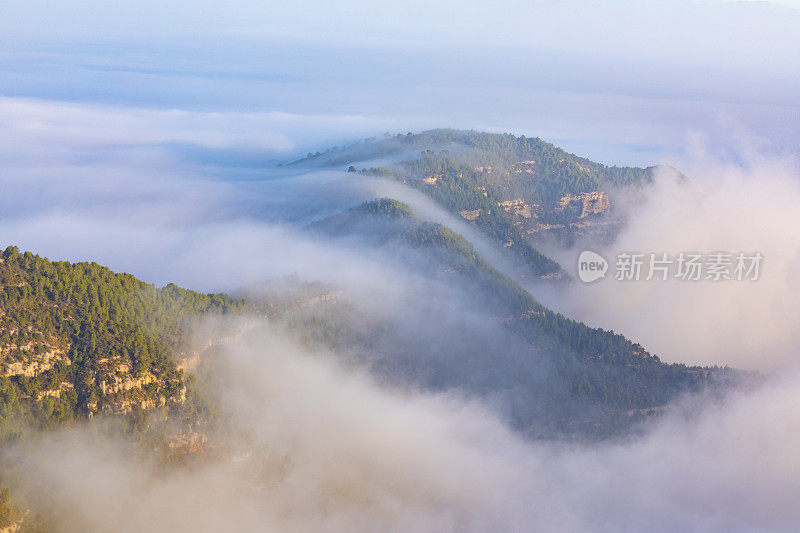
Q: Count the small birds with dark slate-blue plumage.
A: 0